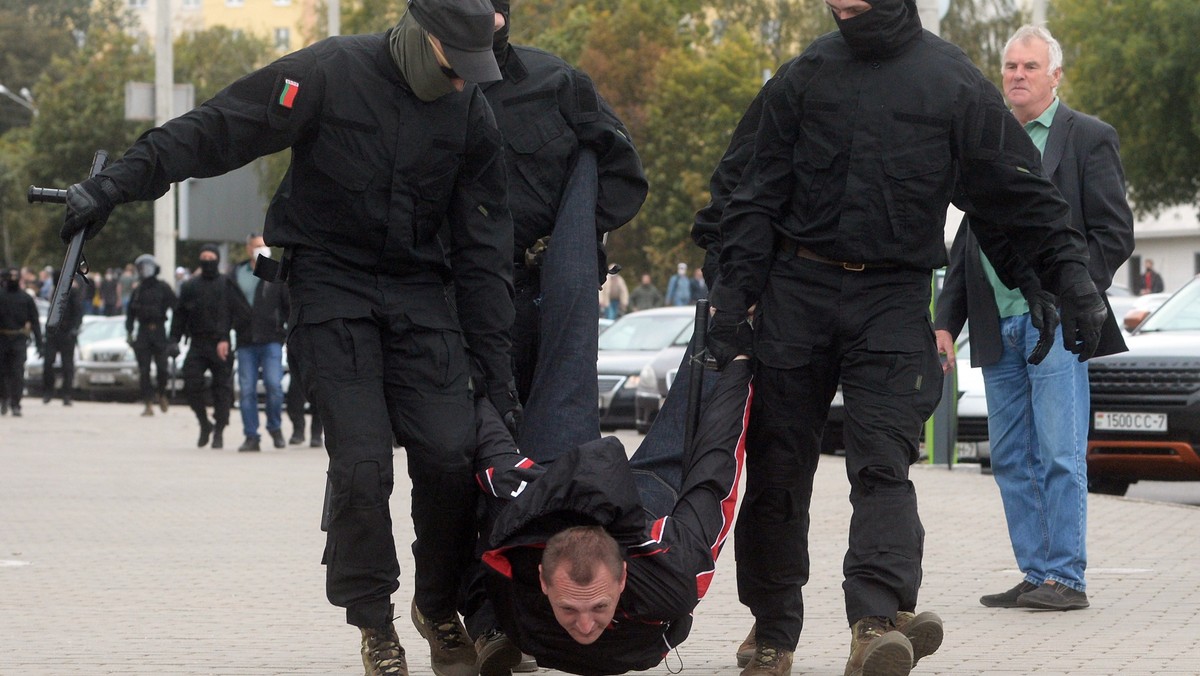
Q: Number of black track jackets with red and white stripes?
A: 1